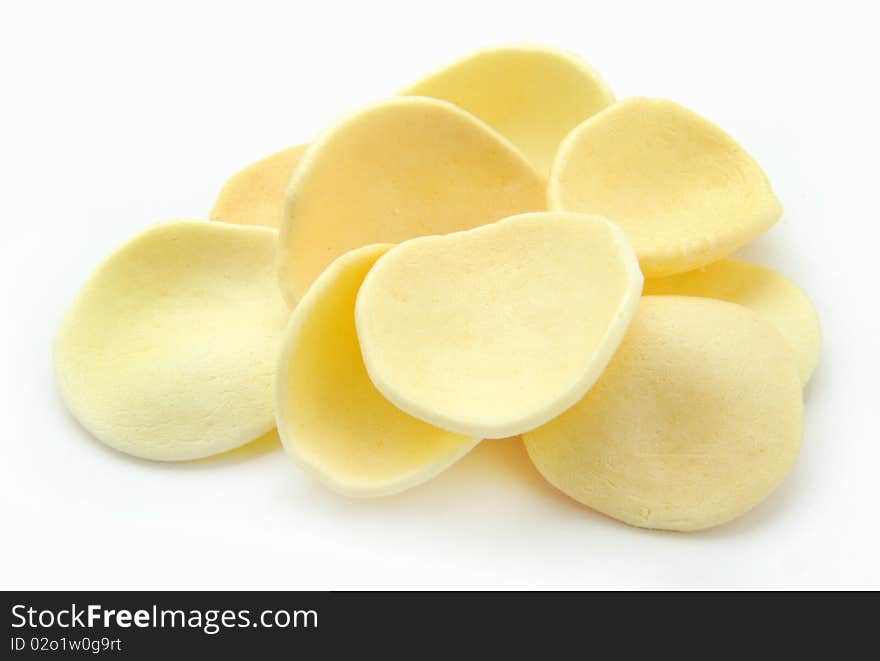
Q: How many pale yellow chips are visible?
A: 9